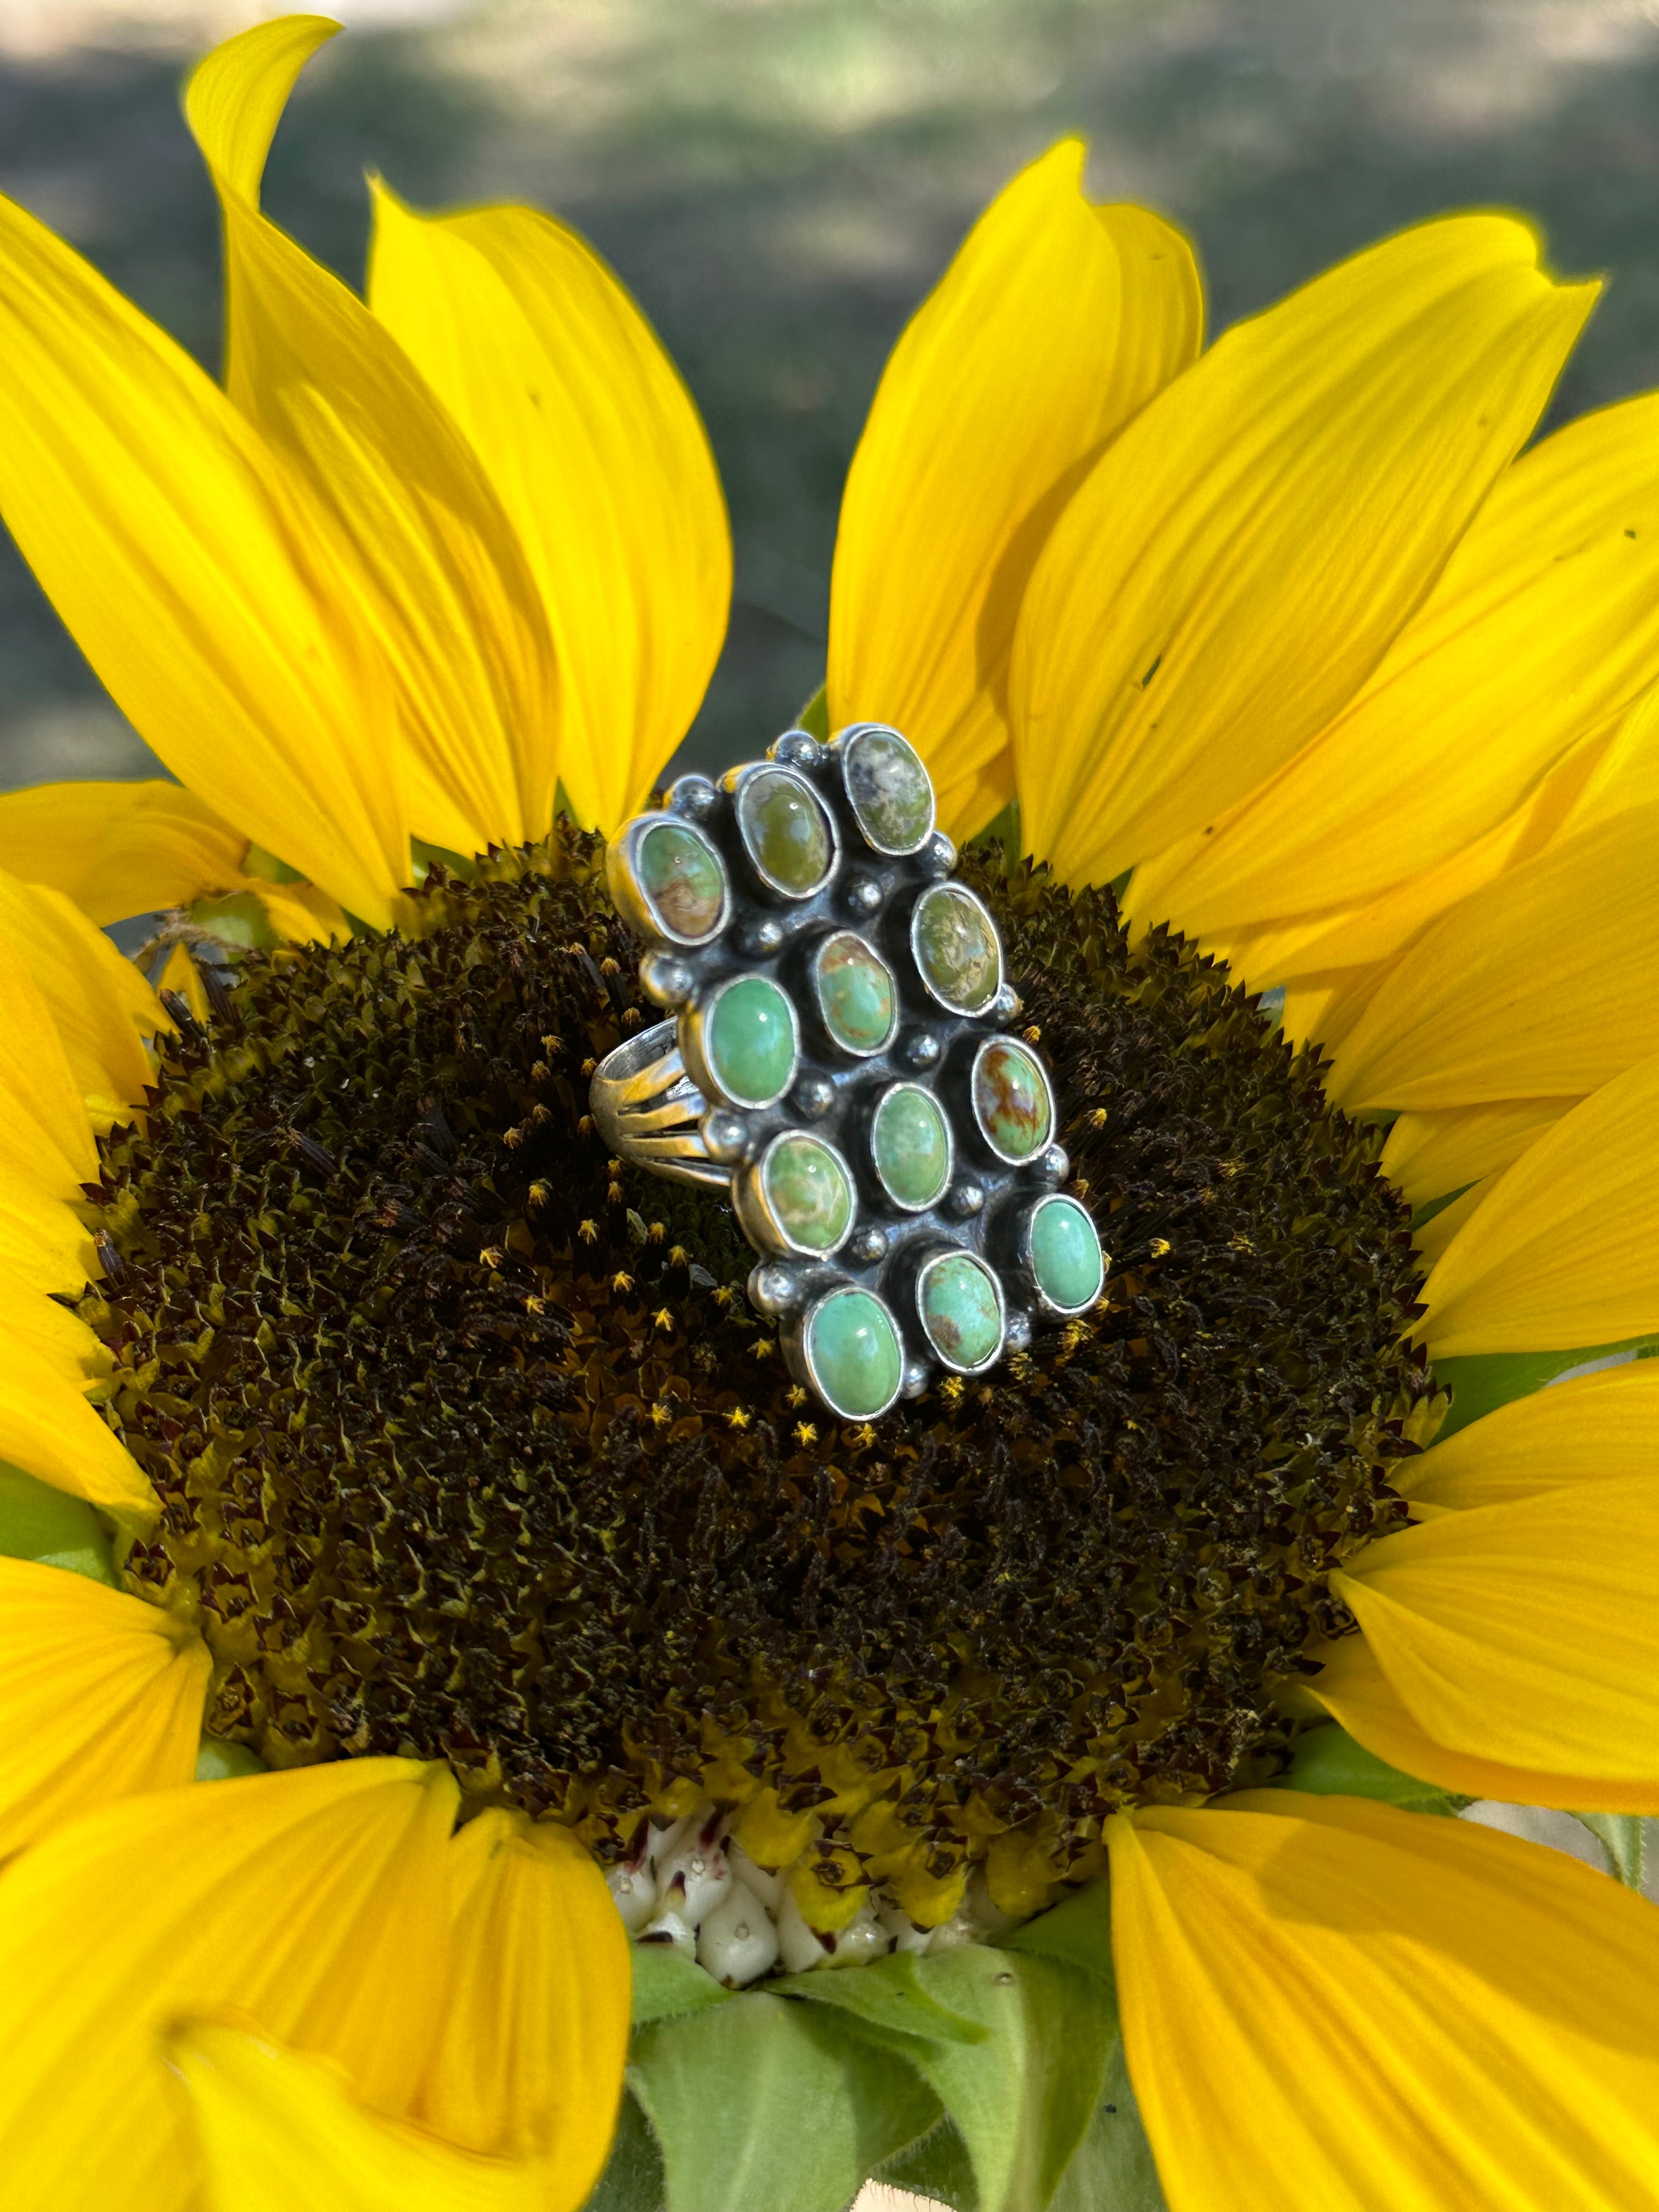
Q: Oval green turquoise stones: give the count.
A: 12